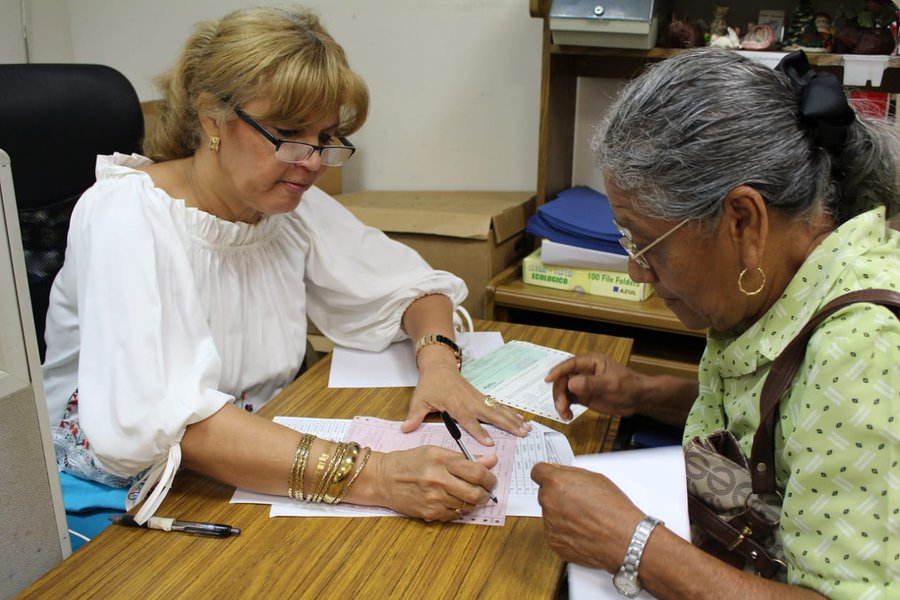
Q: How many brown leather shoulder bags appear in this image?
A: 1